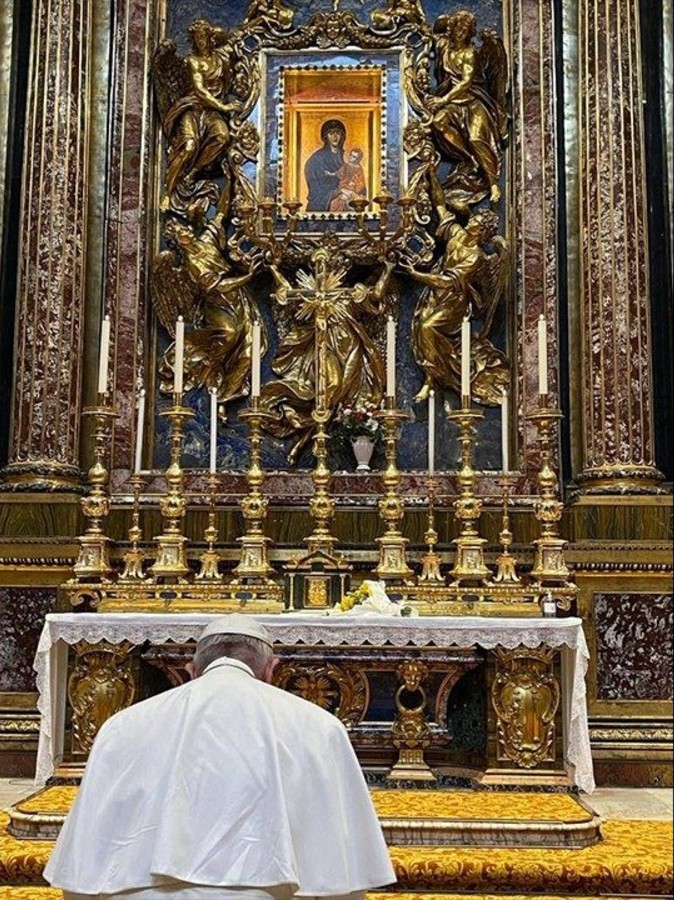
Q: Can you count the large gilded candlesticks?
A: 6